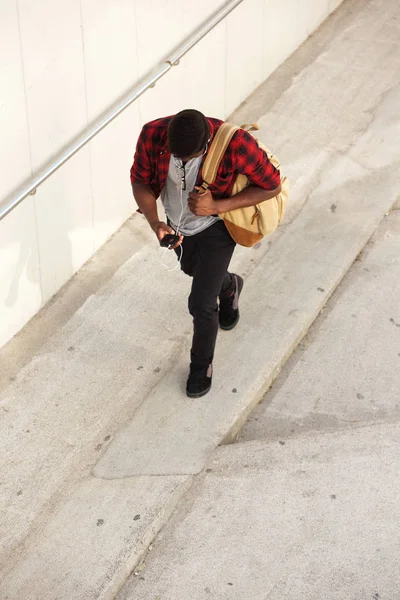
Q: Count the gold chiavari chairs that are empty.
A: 0